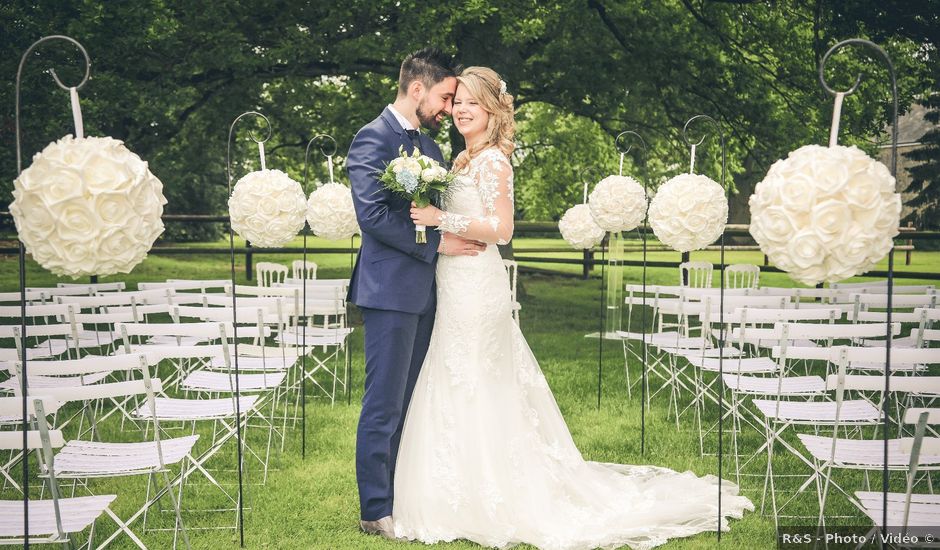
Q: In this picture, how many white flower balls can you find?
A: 7